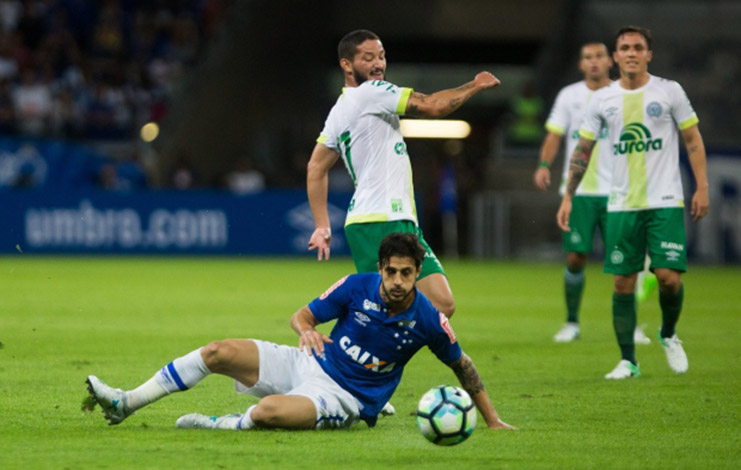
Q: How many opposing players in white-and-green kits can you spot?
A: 3